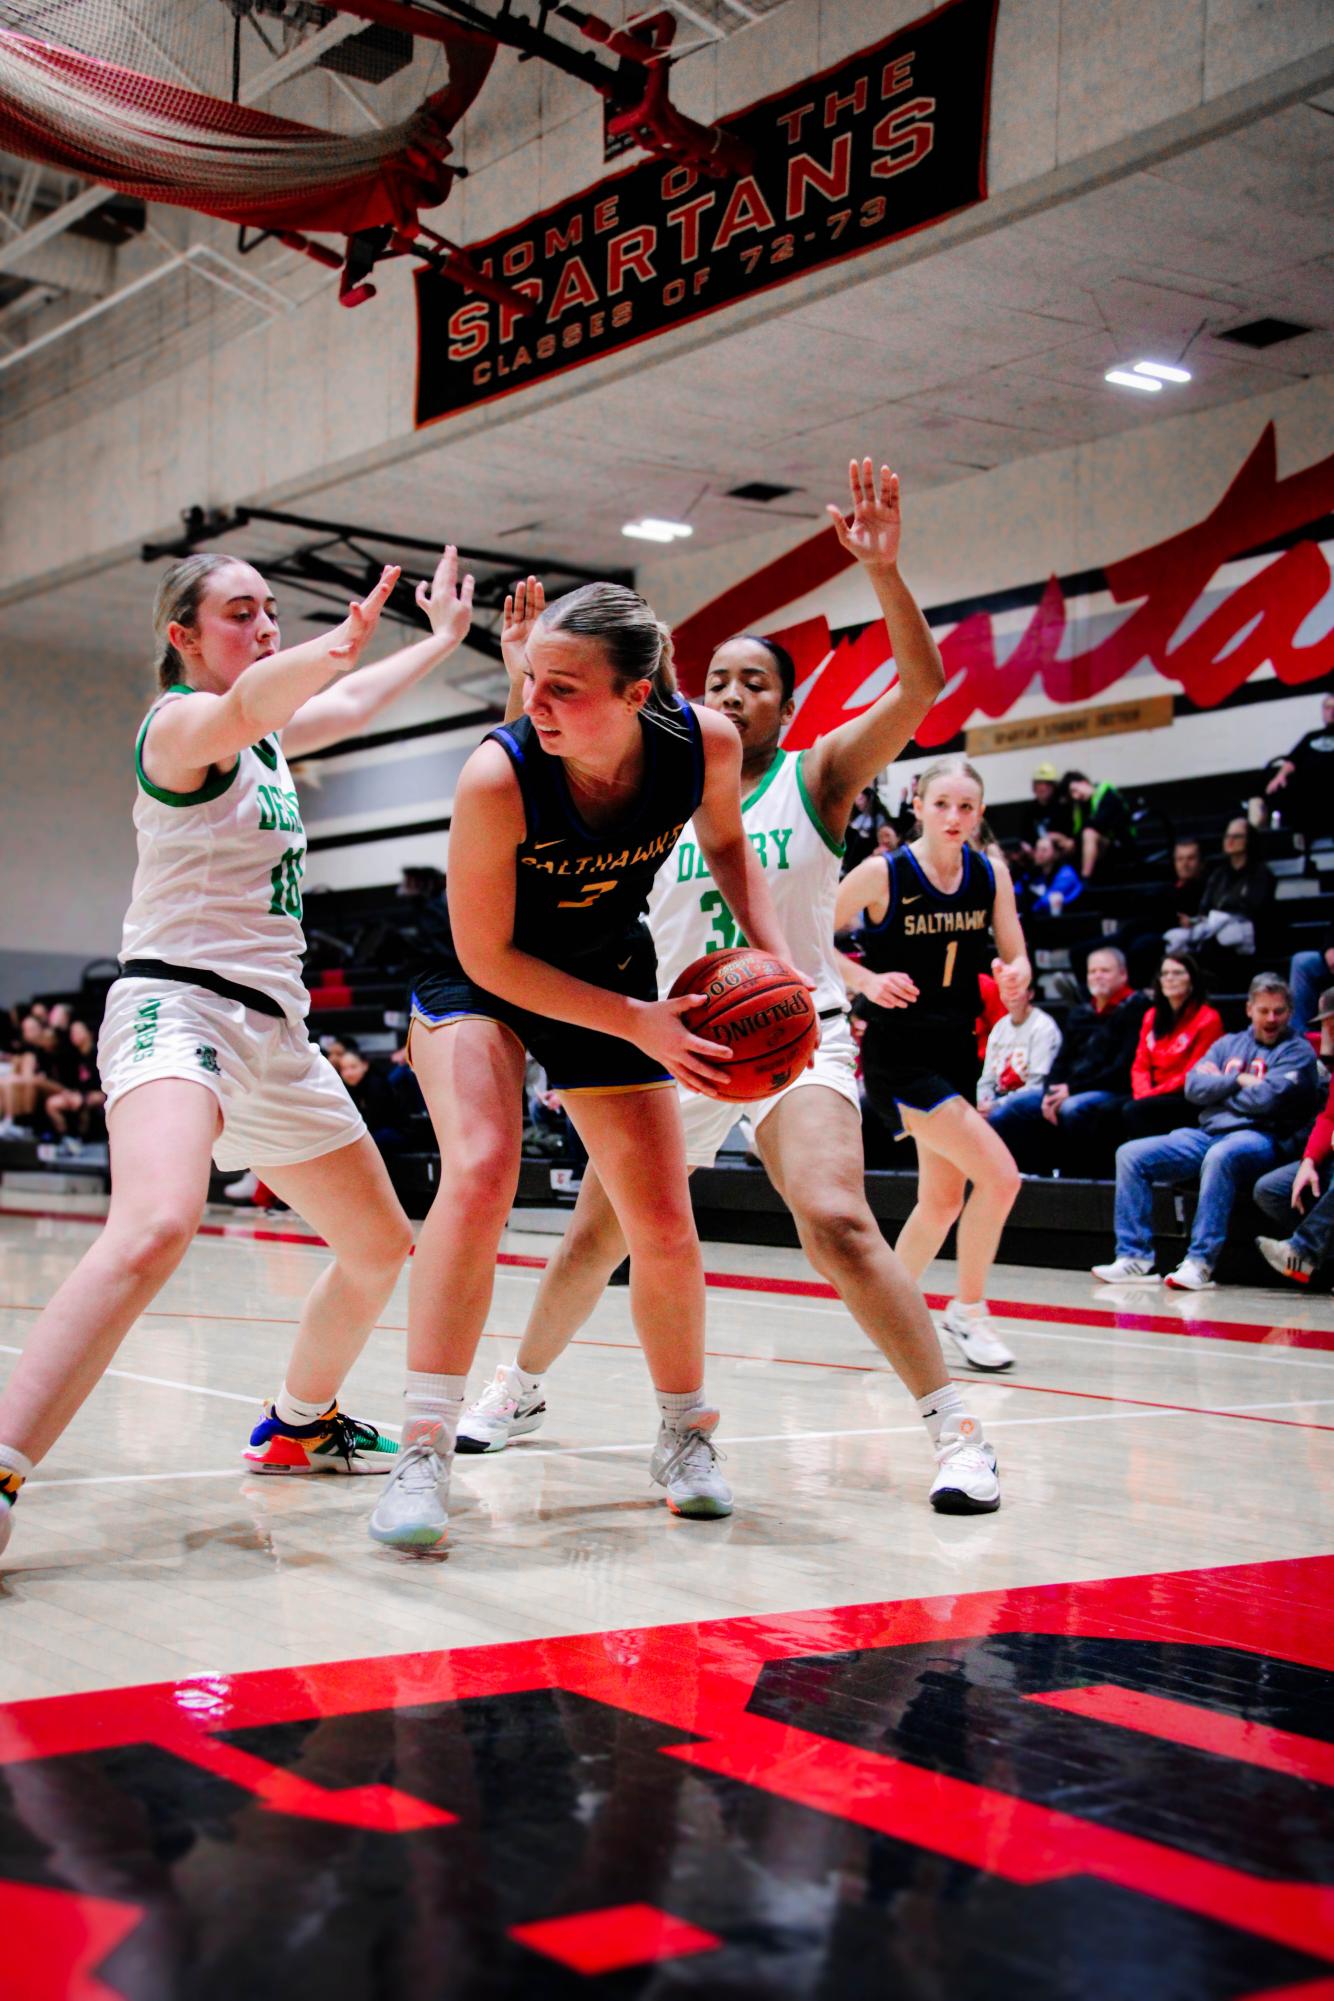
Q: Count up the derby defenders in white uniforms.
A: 2